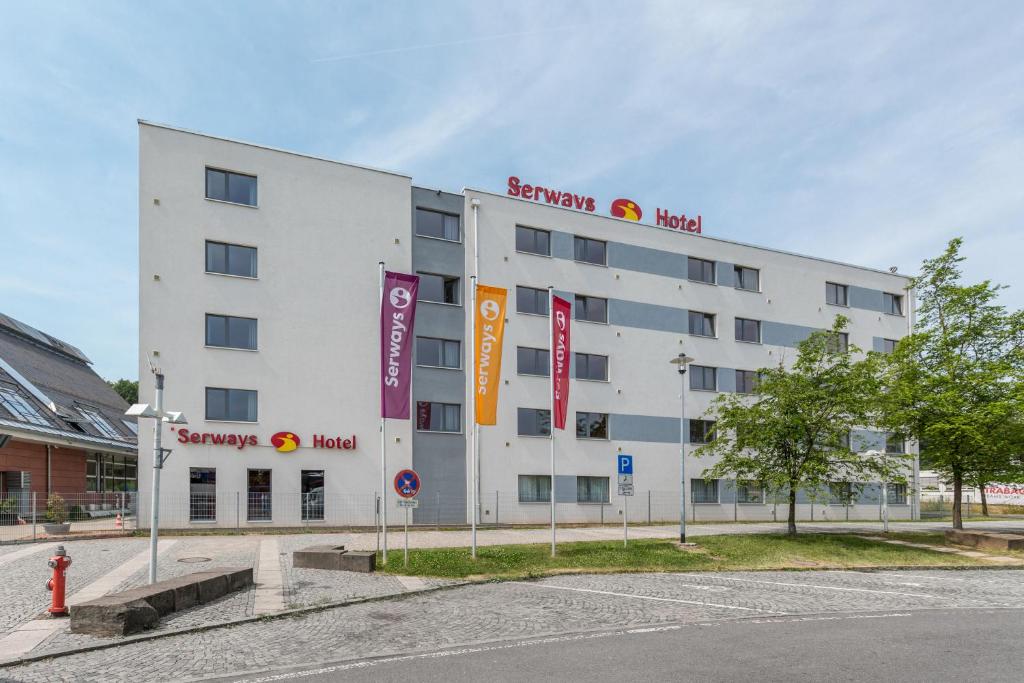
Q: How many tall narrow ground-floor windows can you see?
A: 3